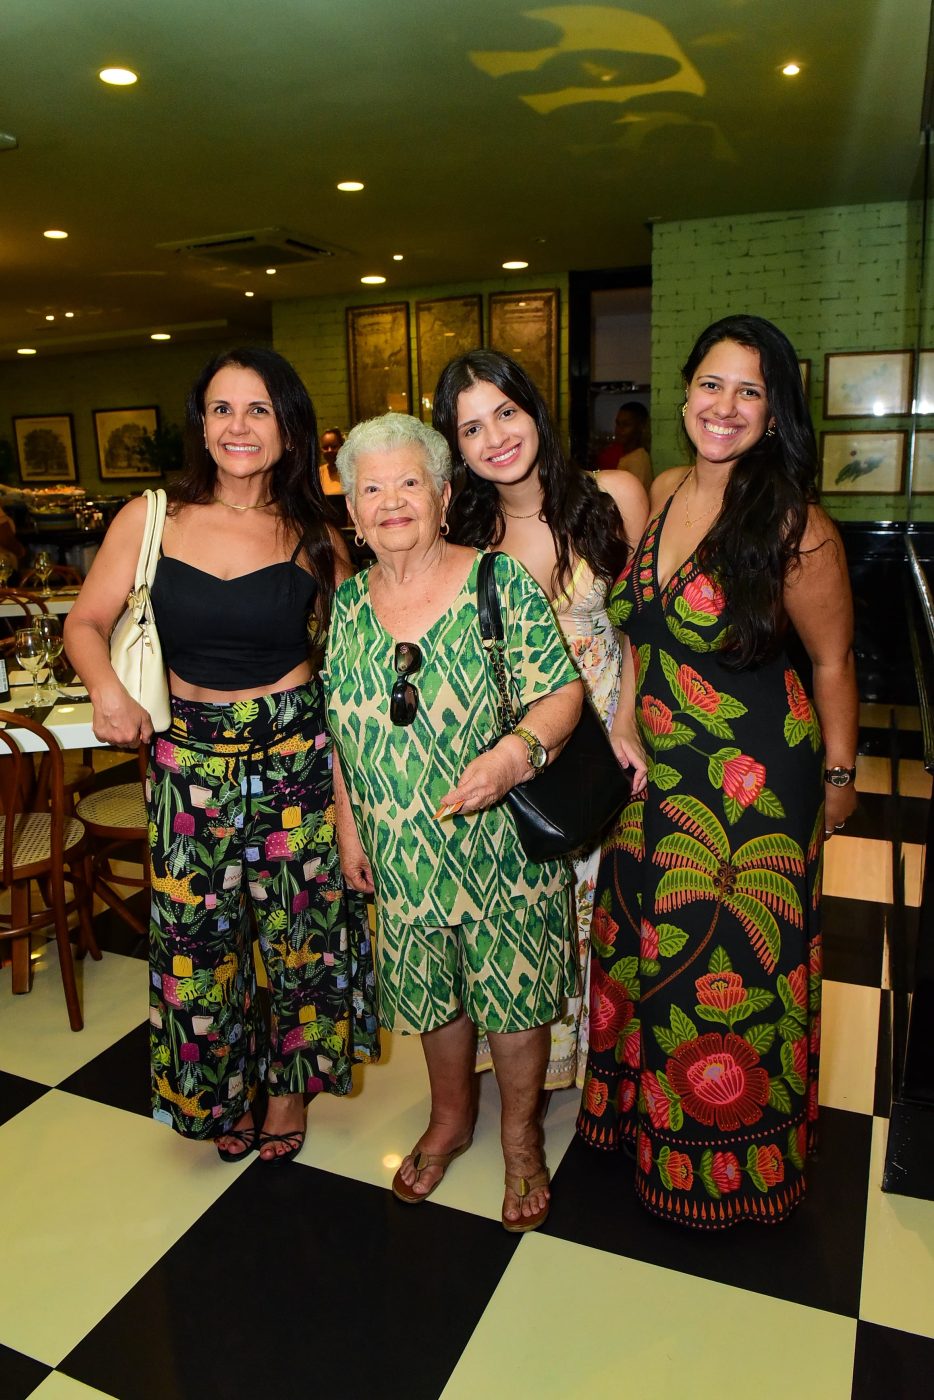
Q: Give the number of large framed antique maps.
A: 3